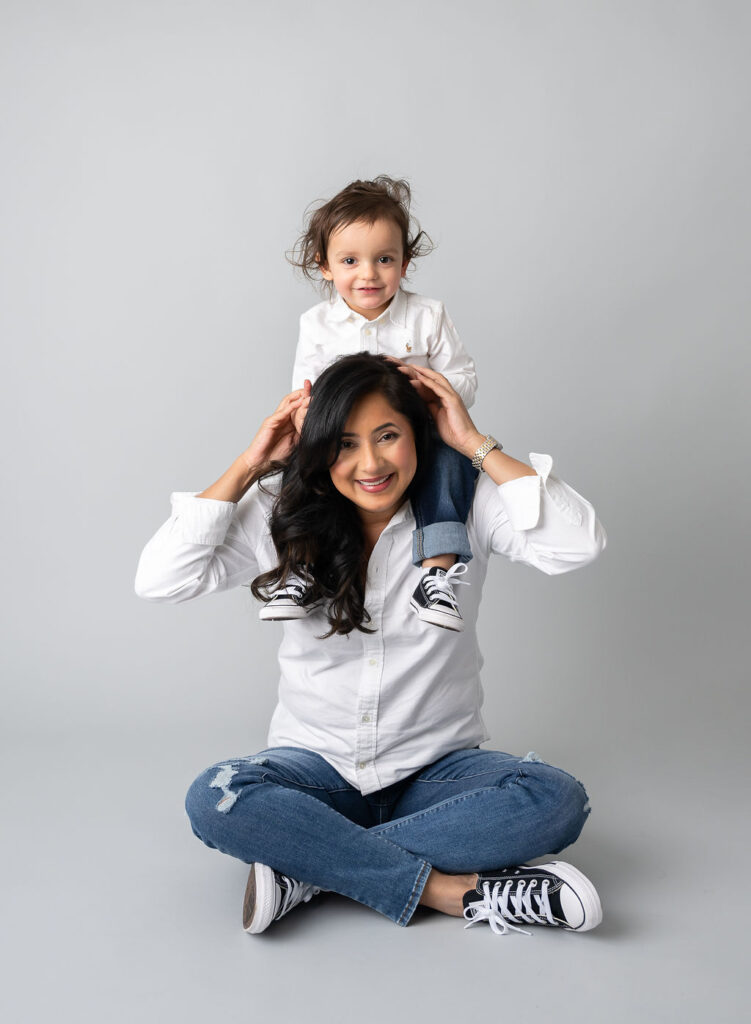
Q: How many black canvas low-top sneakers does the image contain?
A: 4